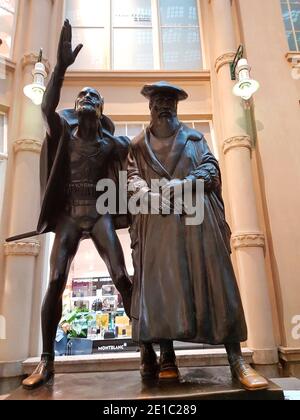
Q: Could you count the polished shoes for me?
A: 3